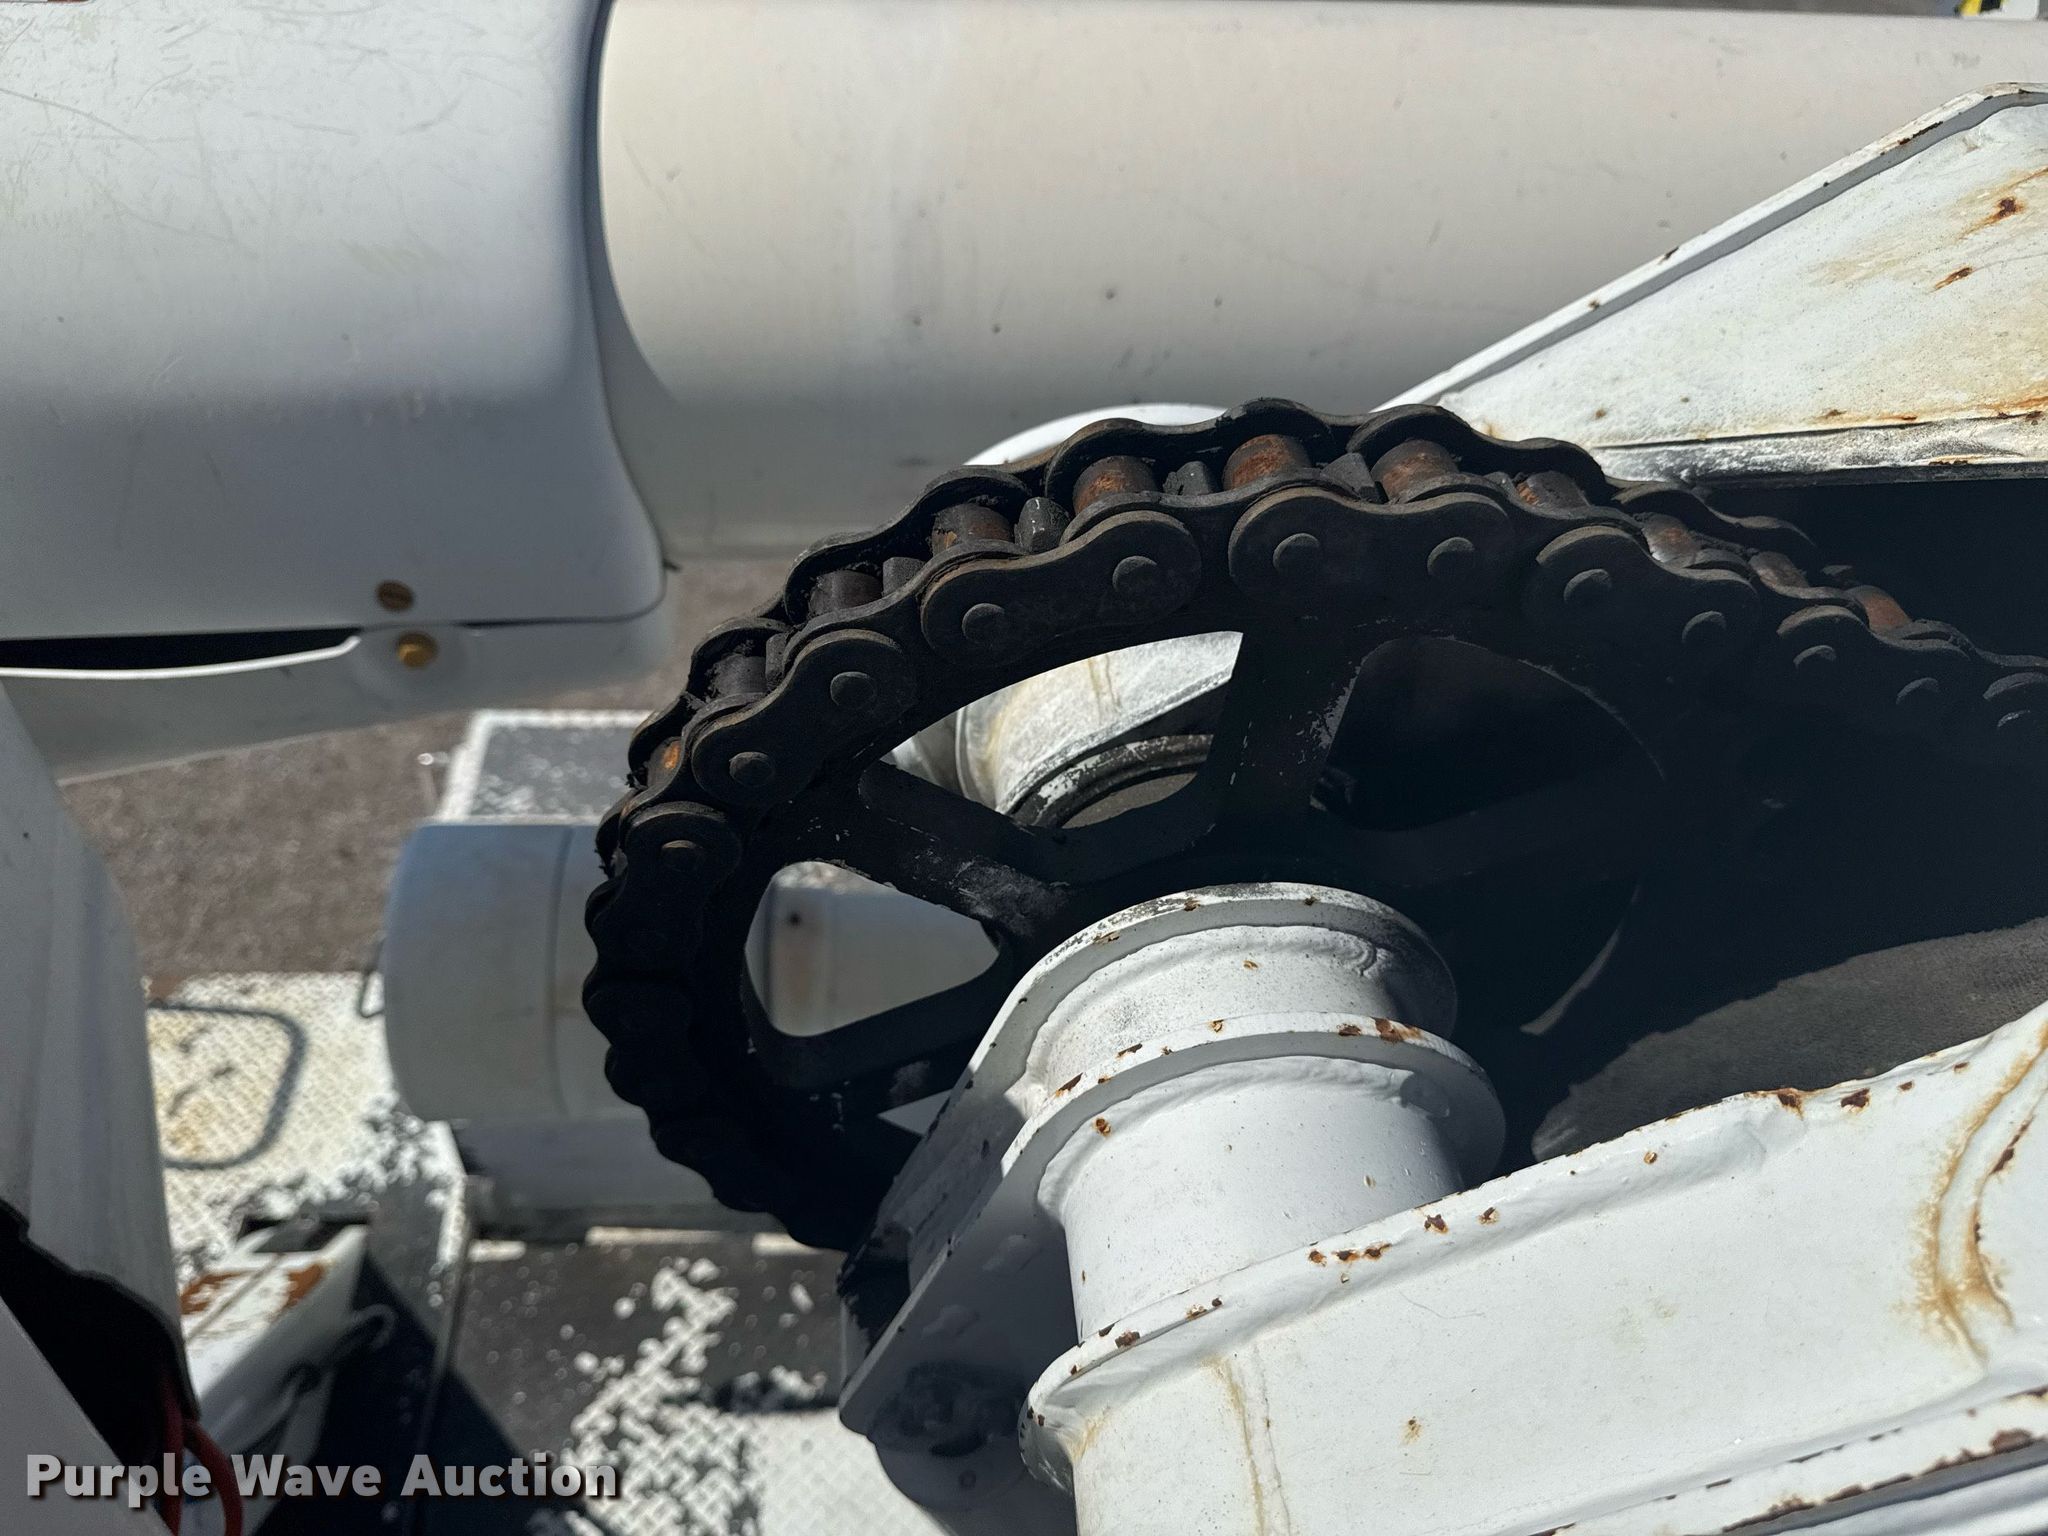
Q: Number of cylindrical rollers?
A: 11